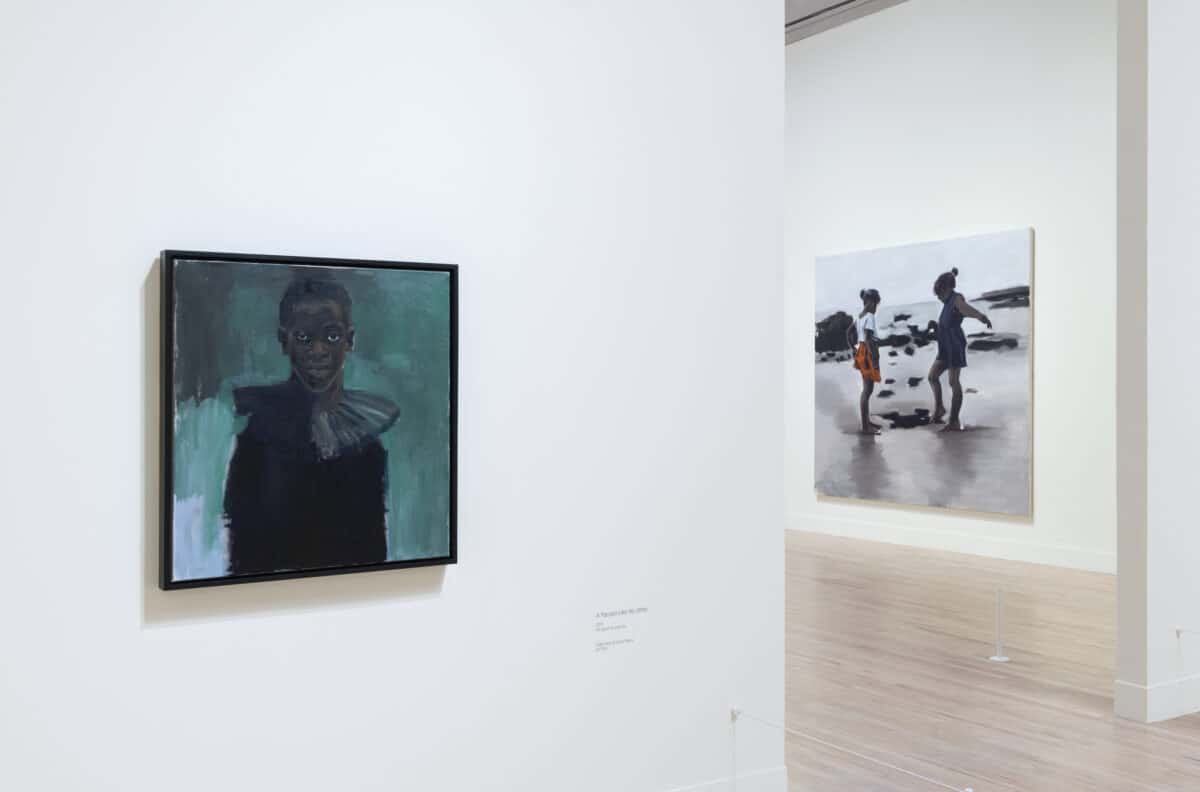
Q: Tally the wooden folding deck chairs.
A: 0